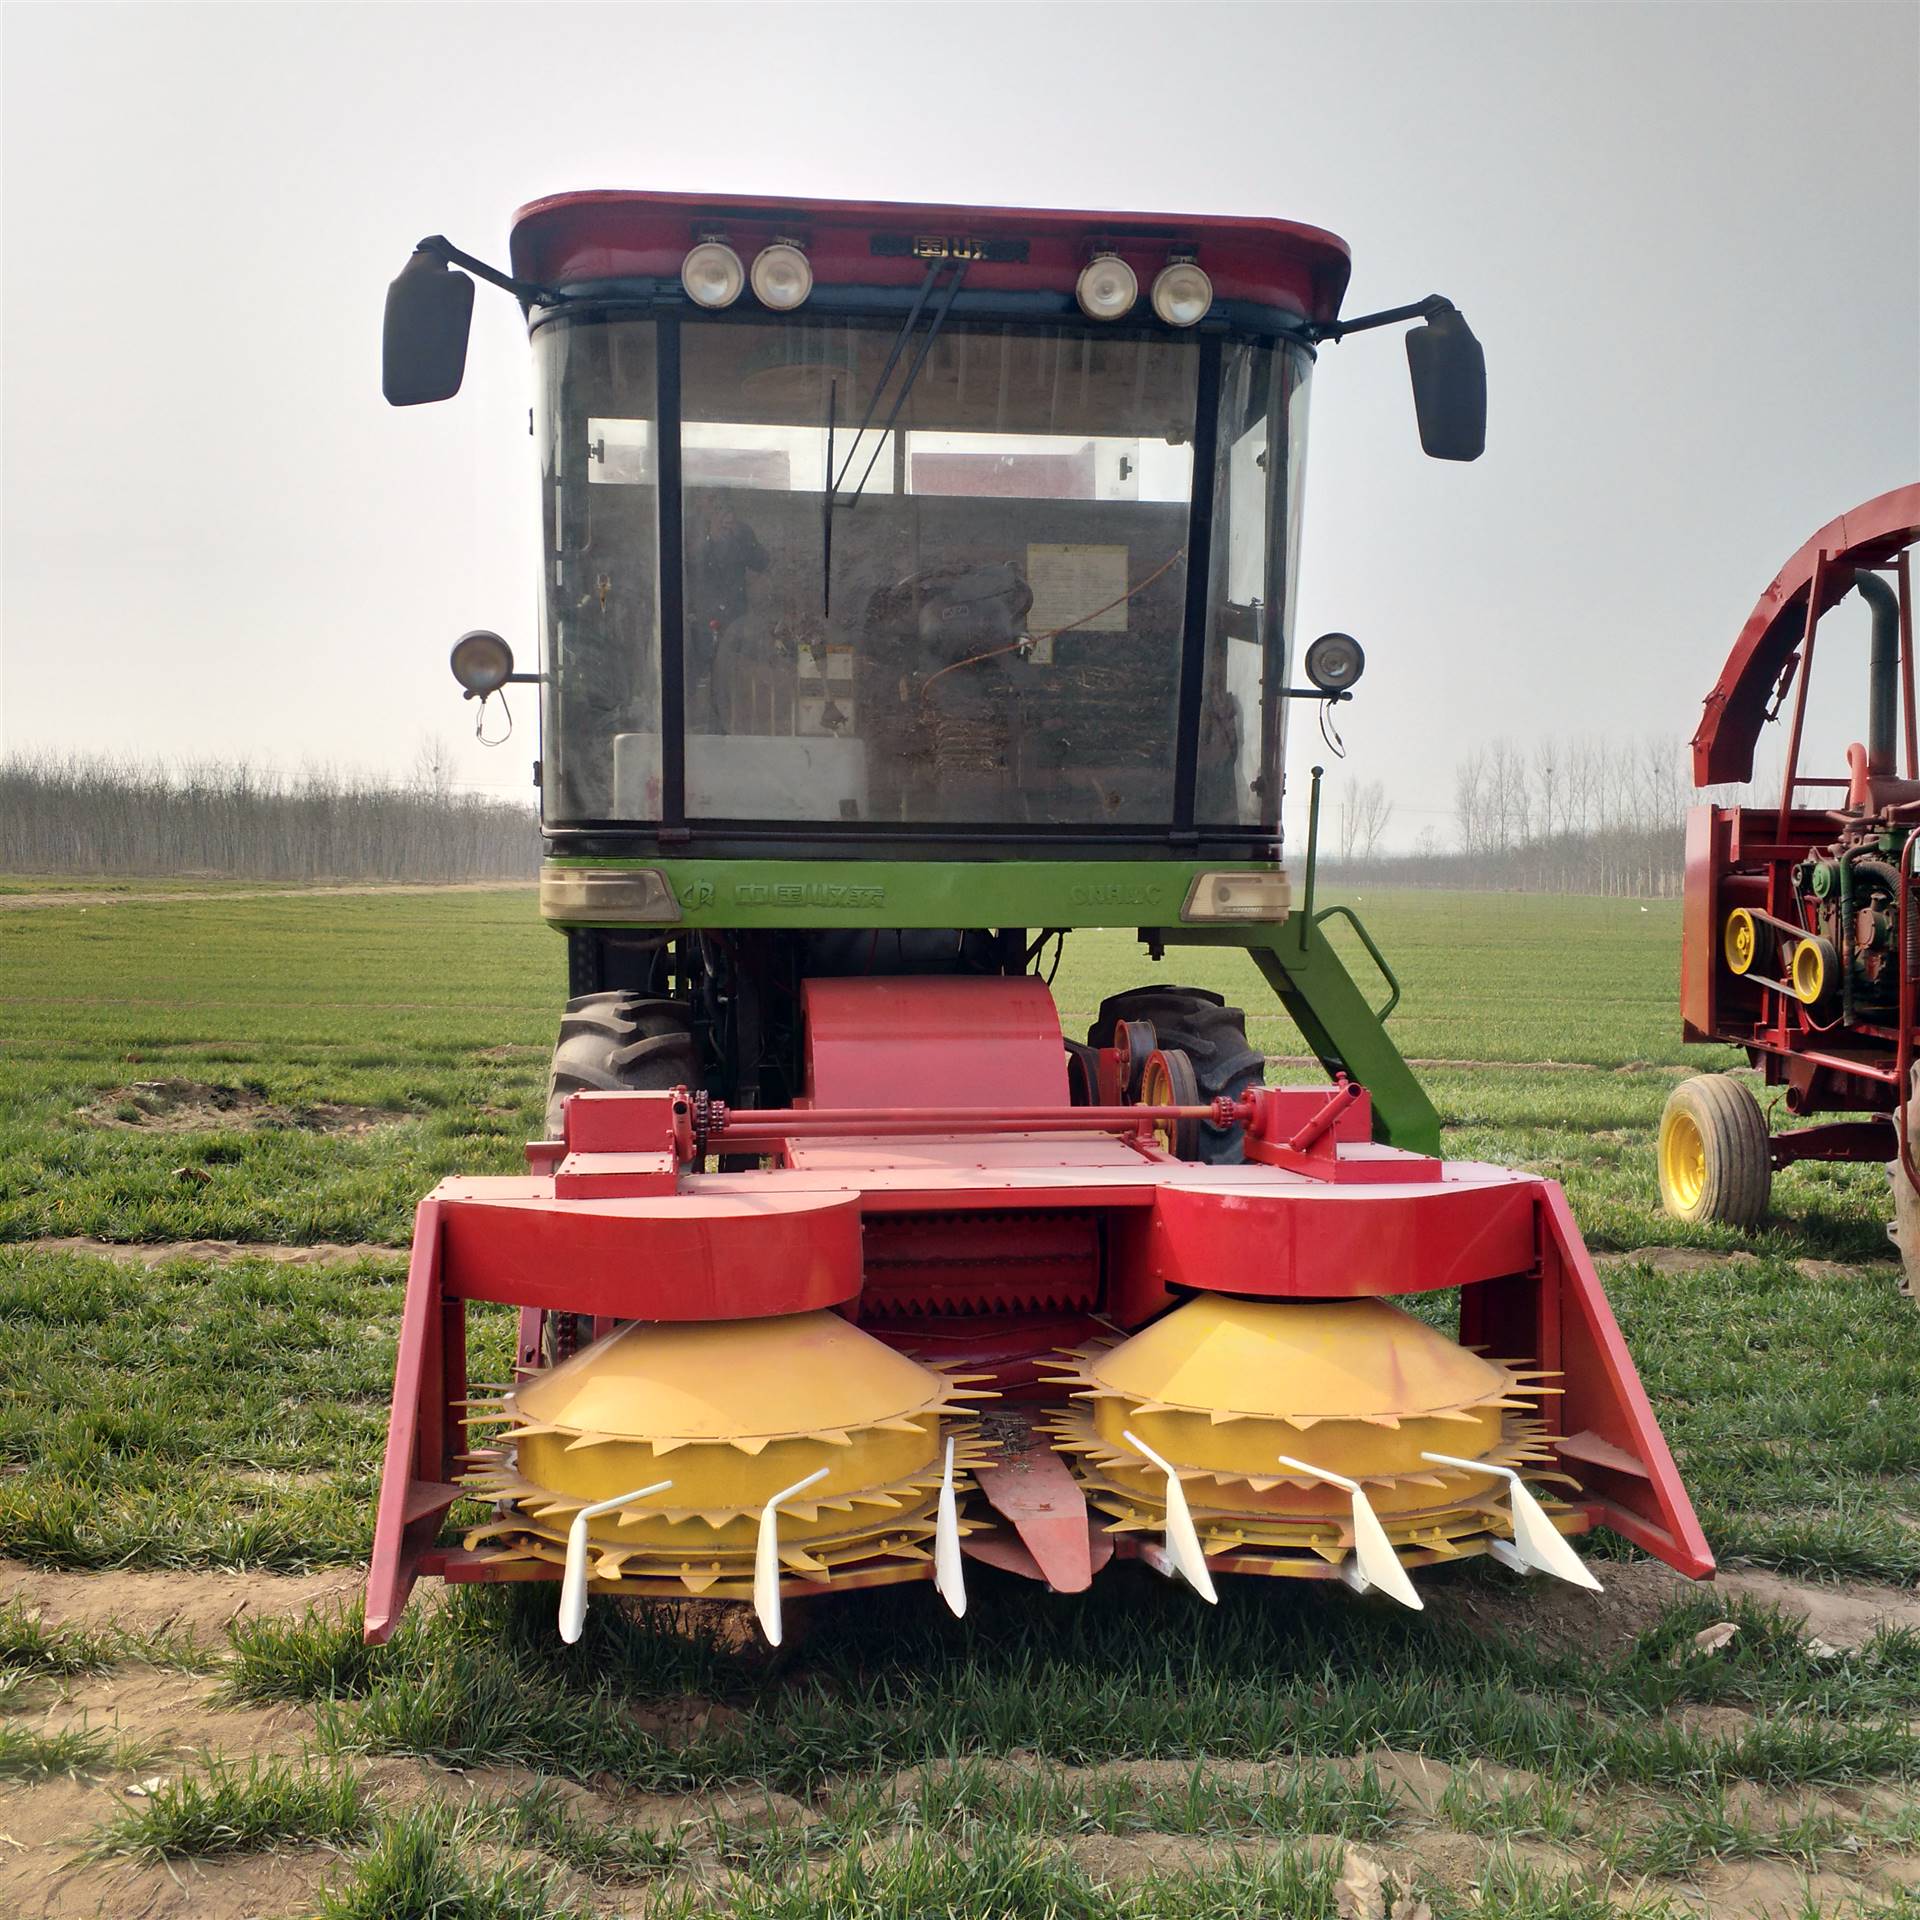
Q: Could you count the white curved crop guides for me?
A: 6